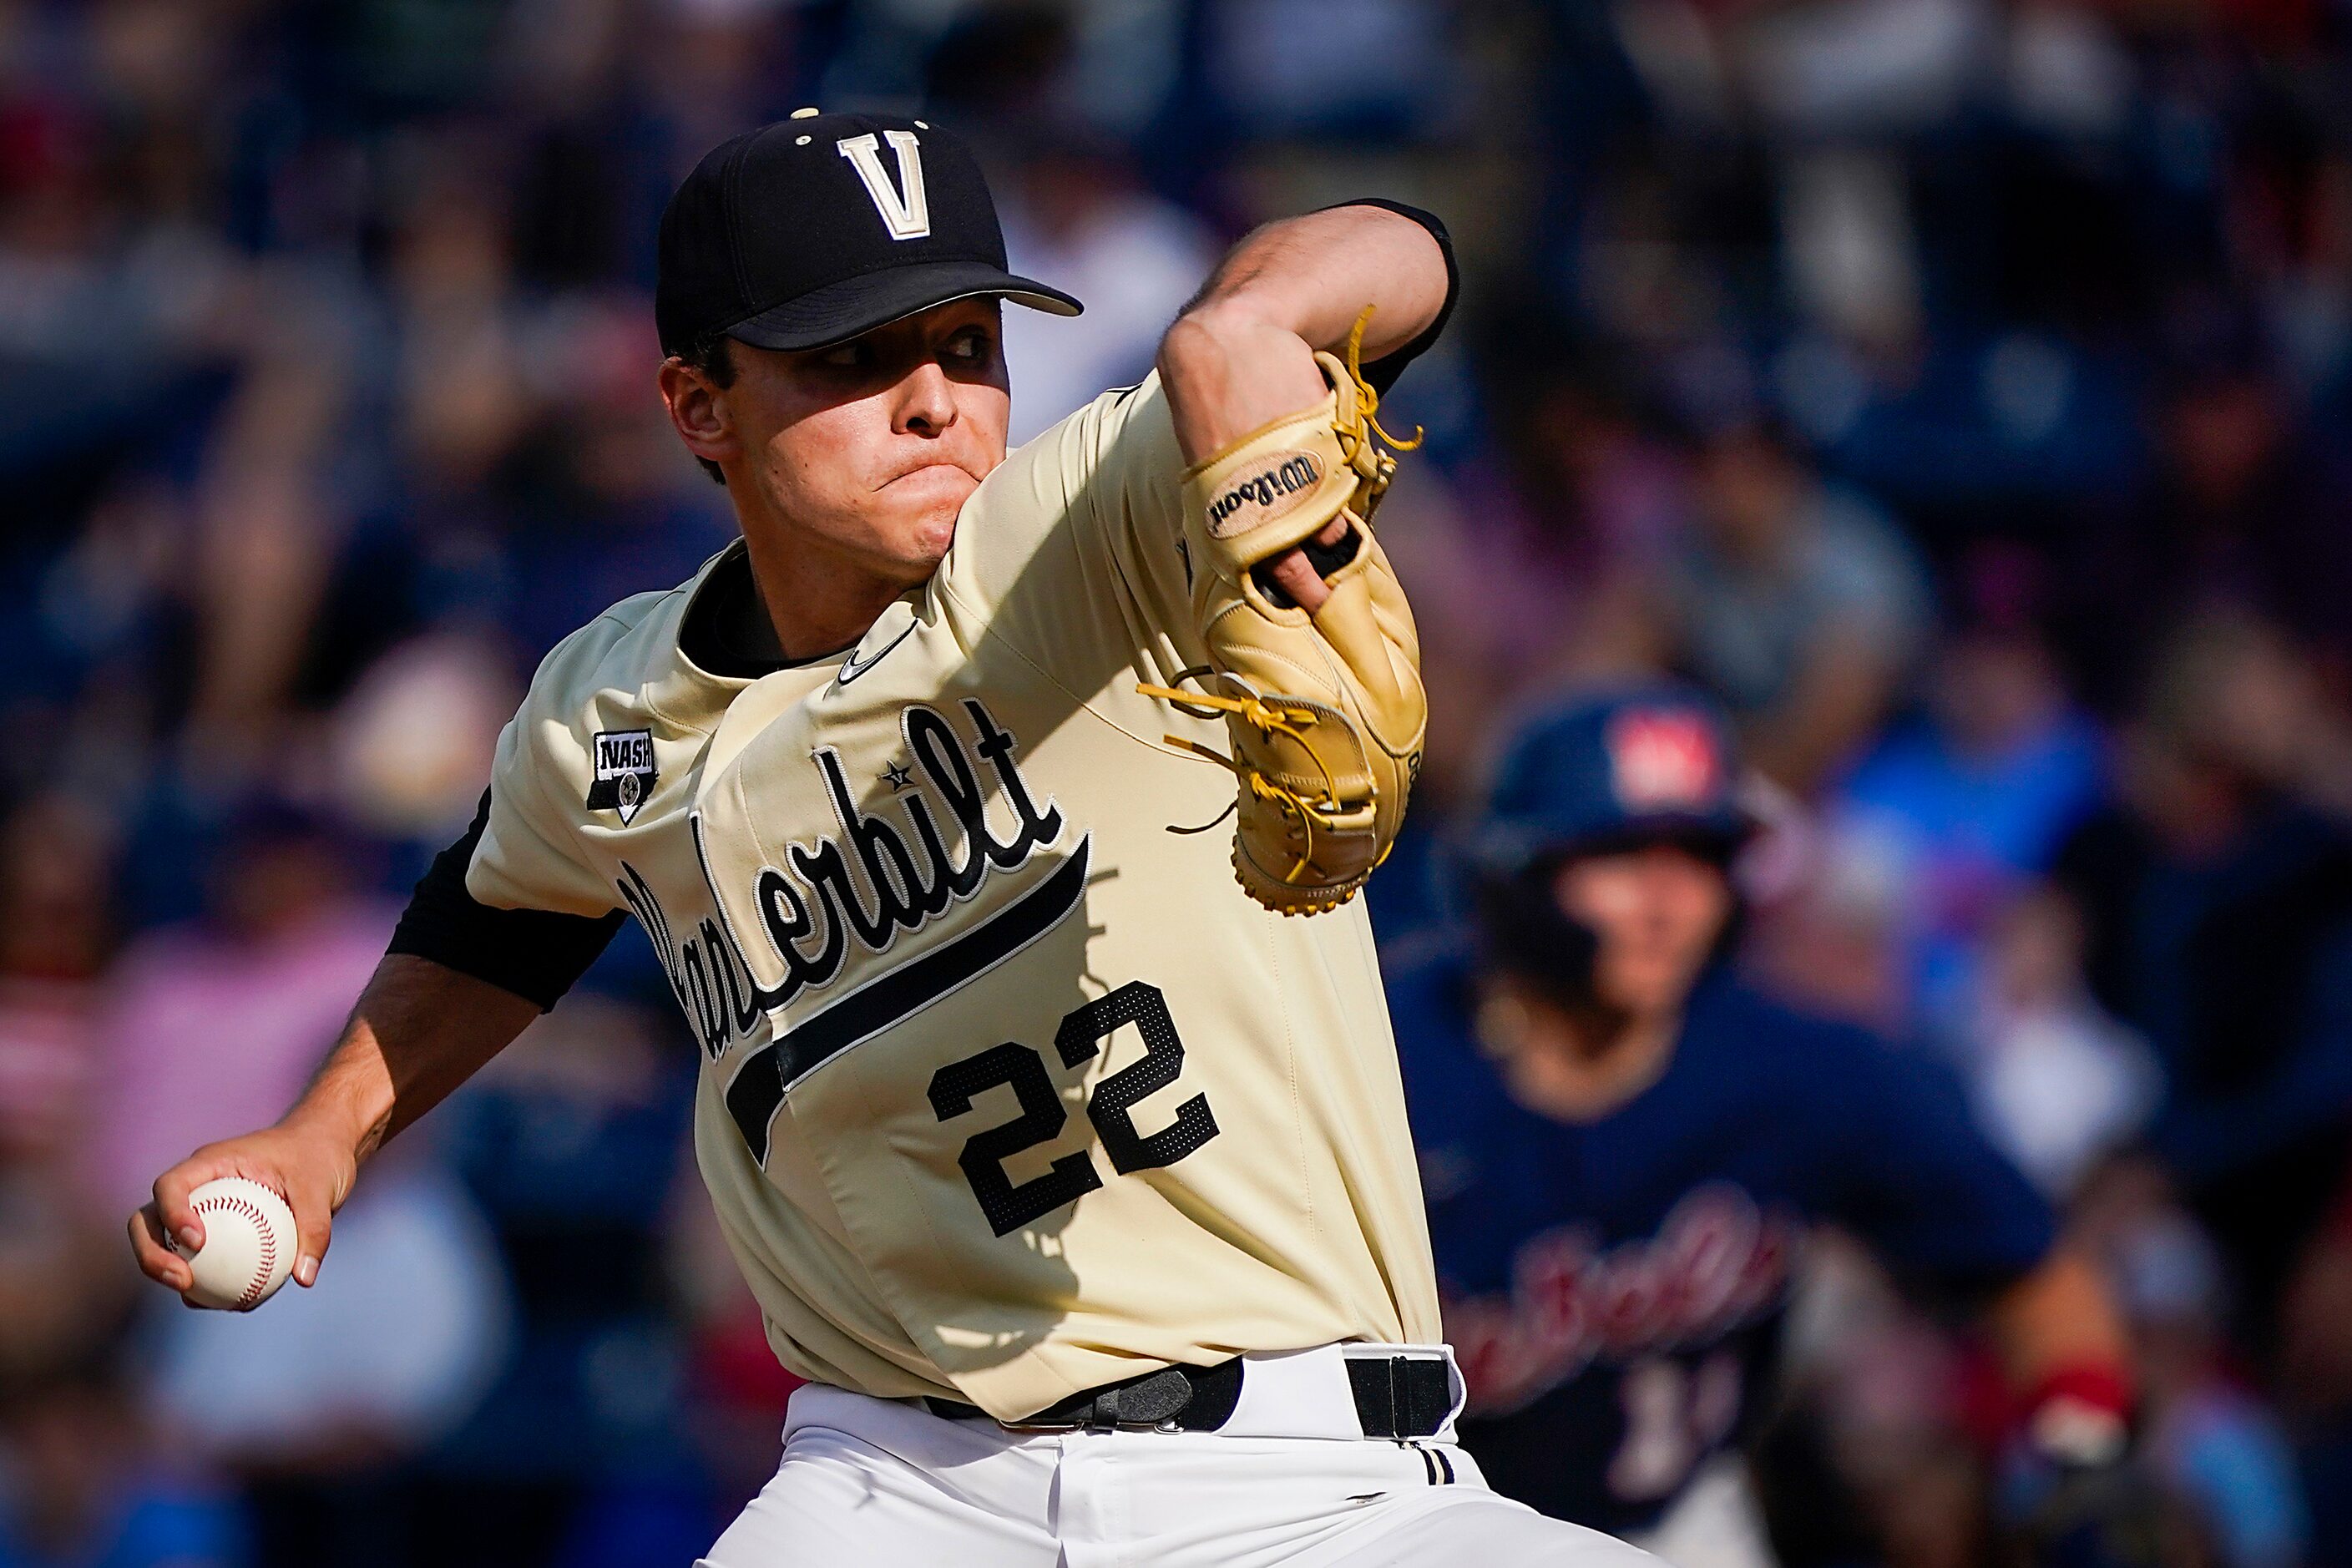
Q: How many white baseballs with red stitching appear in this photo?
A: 1